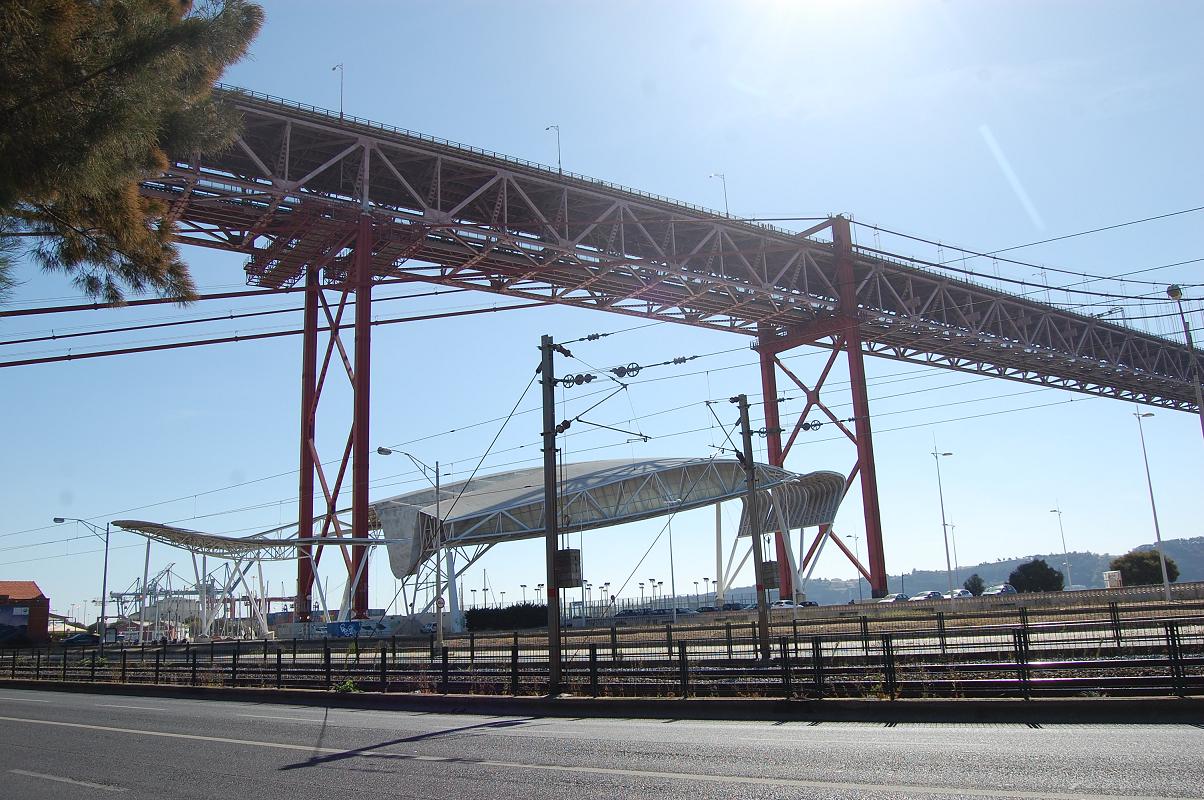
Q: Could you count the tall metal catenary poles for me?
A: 2